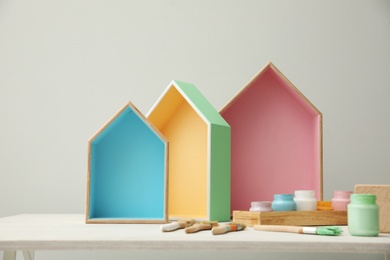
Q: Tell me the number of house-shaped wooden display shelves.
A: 3